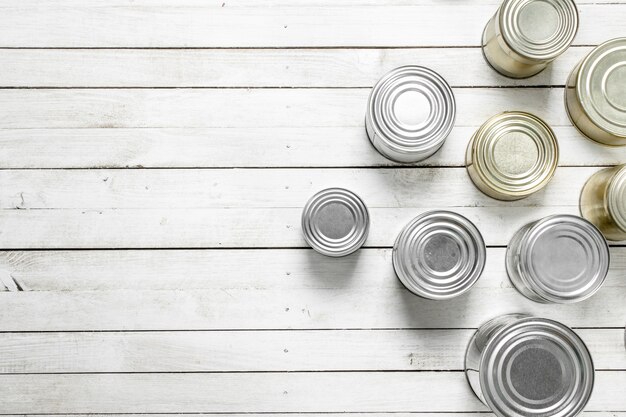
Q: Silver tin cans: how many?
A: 5